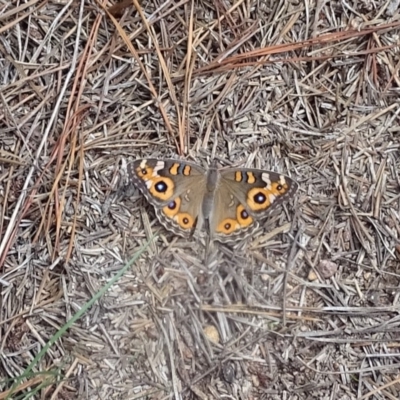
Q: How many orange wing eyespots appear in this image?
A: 8